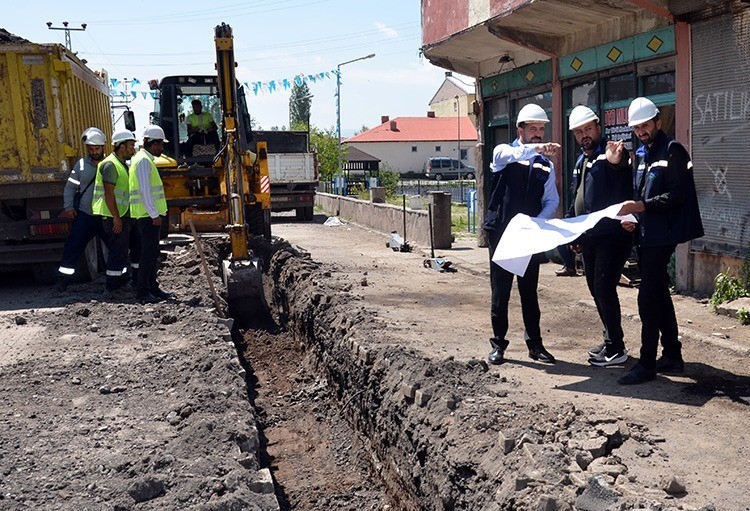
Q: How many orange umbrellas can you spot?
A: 0